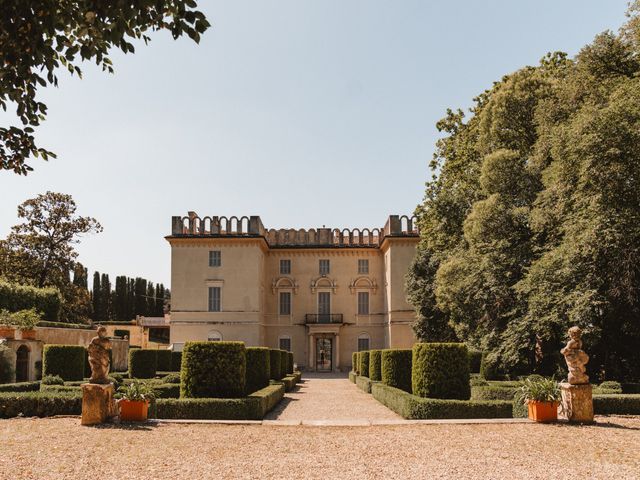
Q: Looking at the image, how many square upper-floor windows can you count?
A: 4